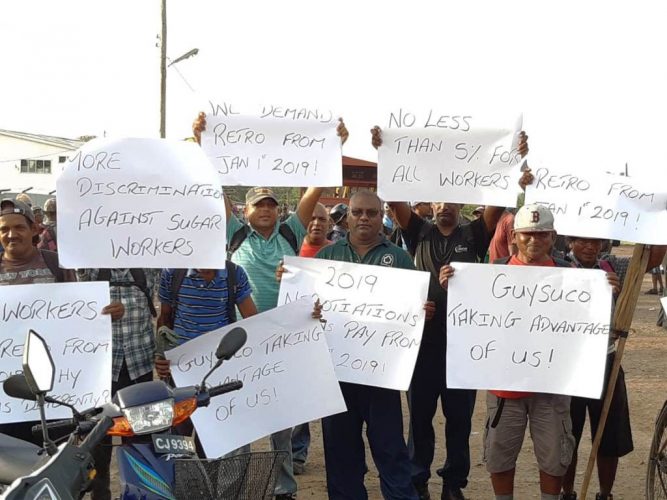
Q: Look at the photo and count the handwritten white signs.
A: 8